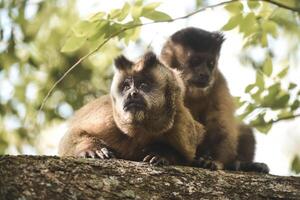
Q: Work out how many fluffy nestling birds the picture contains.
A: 0